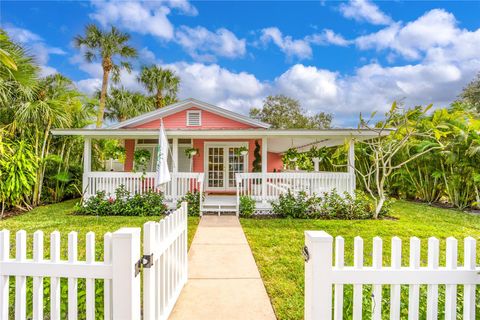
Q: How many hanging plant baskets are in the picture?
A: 5